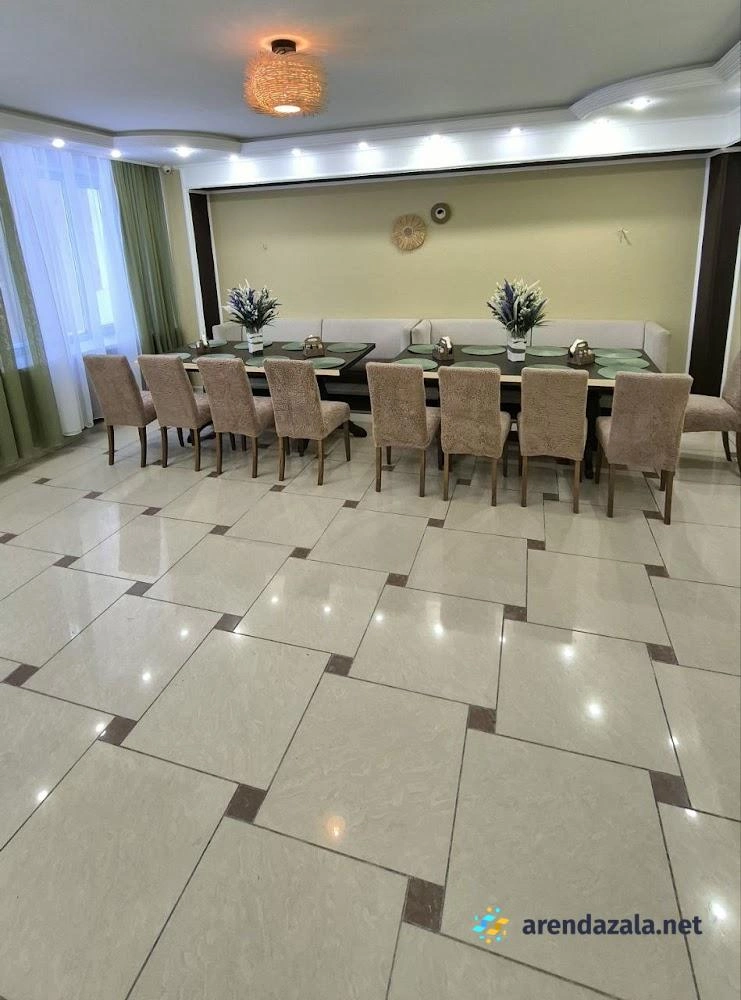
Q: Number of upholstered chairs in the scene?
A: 9